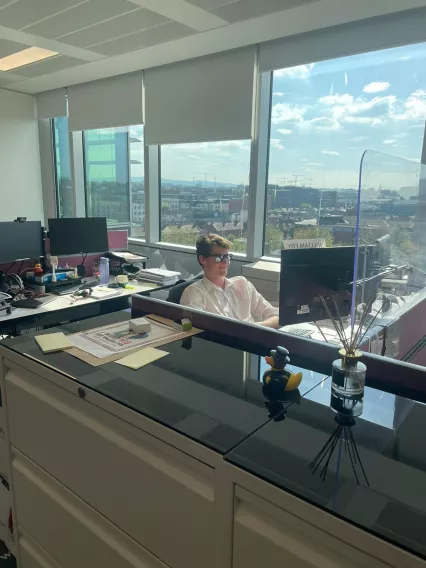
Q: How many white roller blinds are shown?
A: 4